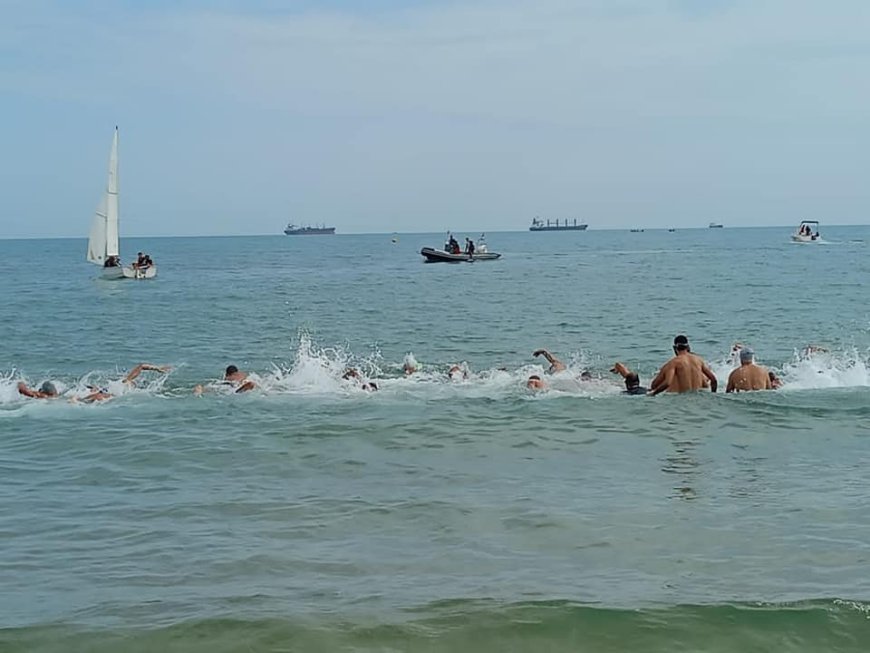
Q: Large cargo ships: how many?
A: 2